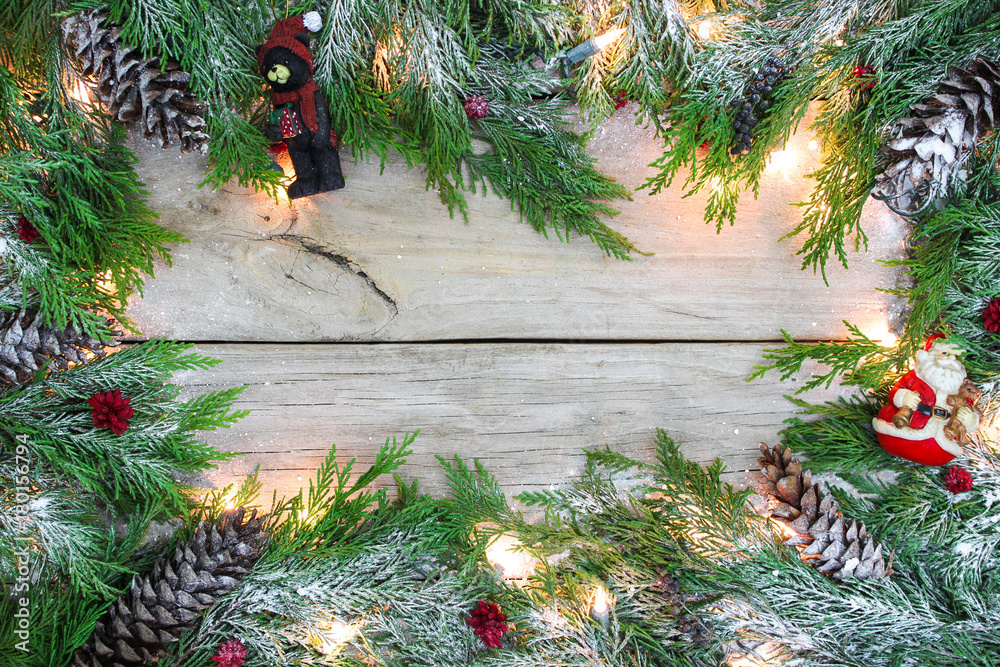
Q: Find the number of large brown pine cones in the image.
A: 5